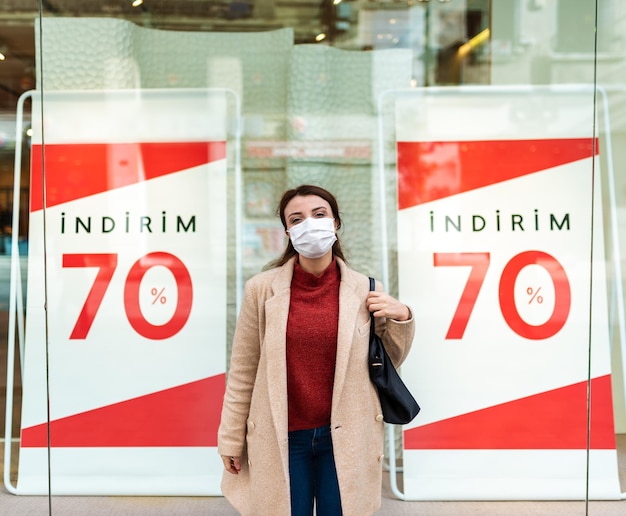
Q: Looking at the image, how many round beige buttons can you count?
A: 4